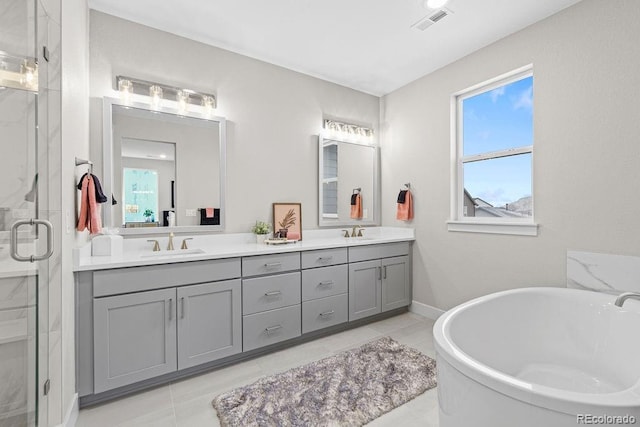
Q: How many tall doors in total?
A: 1